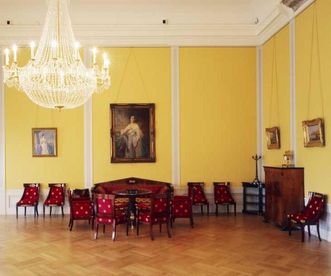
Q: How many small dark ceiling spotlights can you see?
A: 2